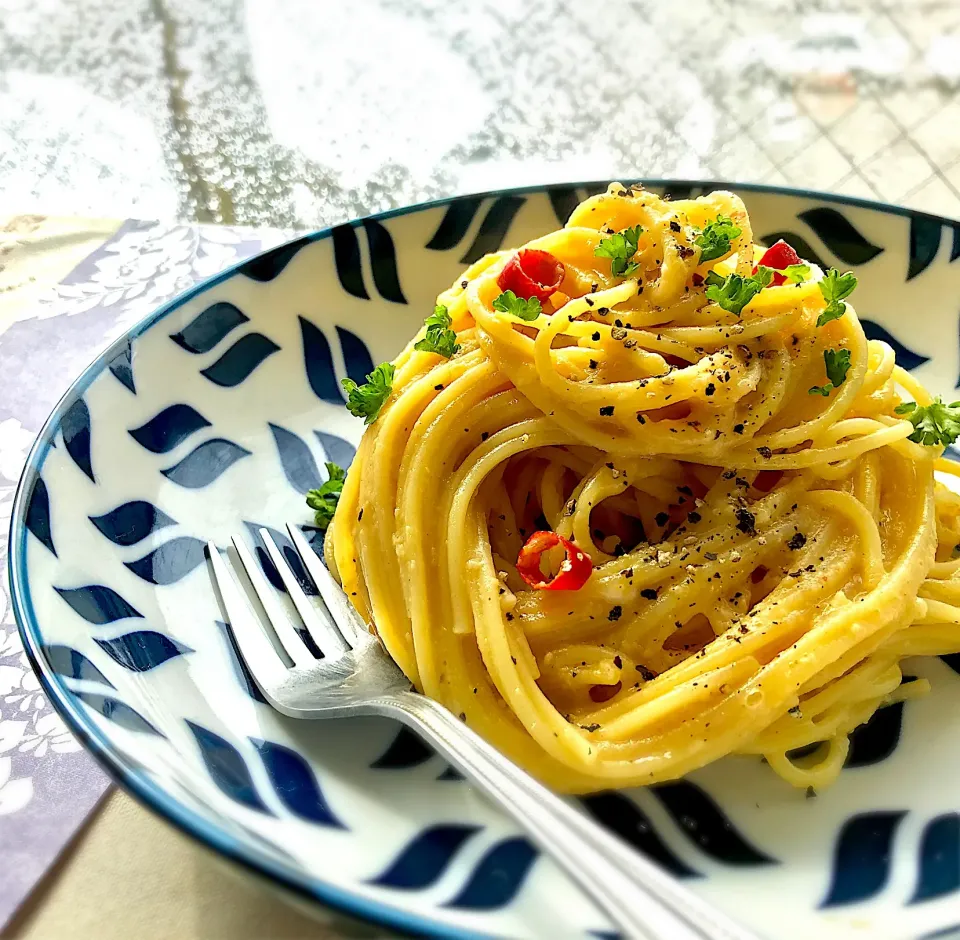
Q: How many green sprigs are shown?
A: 10